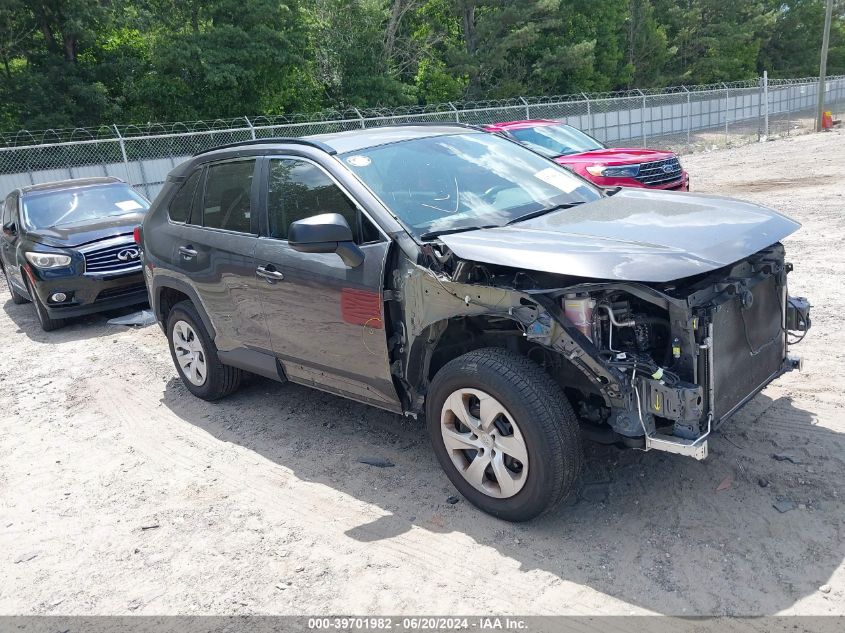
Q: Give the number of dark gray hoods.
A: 1